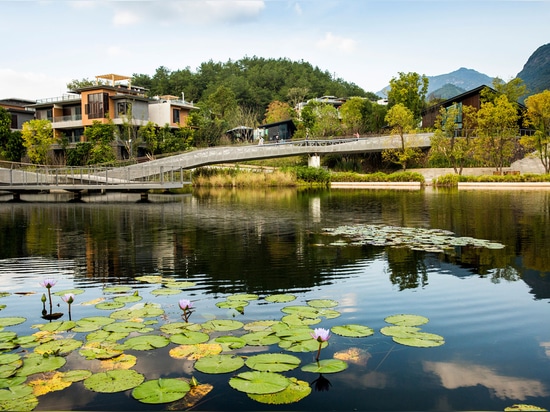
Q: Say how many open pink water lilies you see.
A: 4